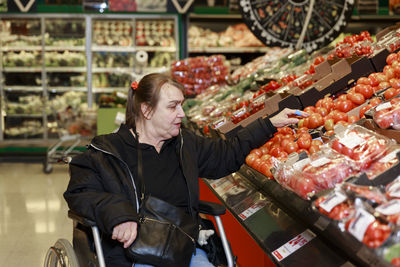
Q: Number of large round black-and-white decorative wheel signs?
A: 1